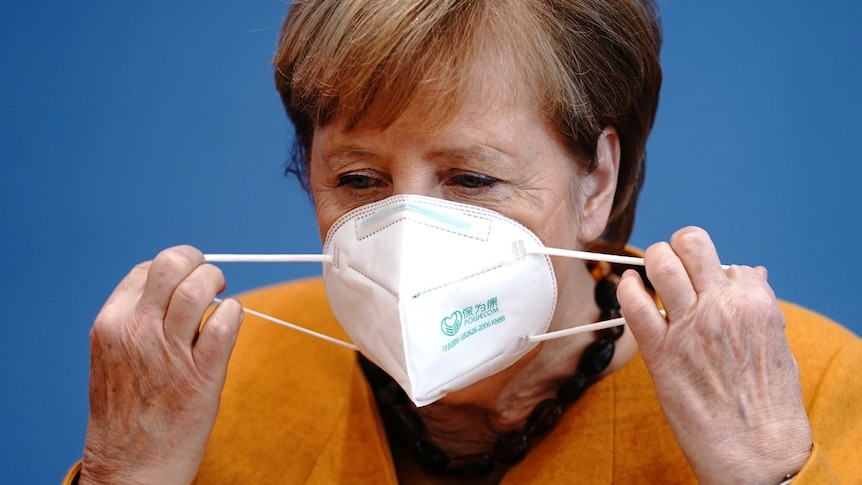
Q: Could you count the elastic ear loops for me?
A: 2